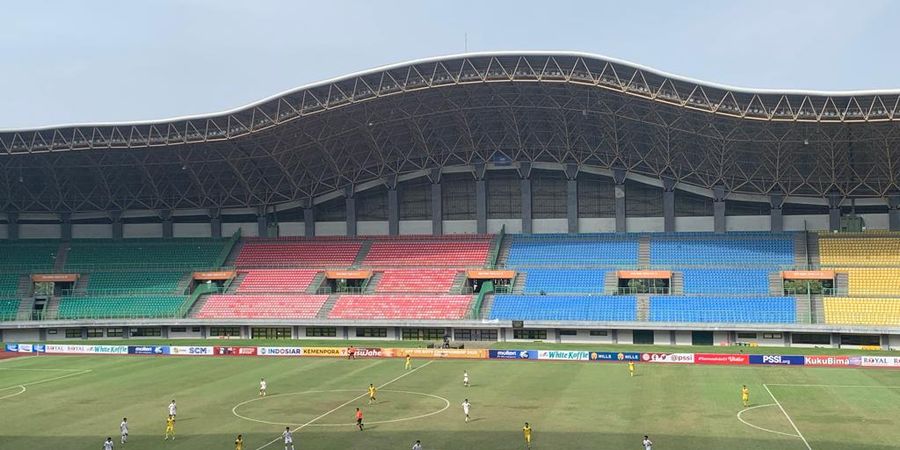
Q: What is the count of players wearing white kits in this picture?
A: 9